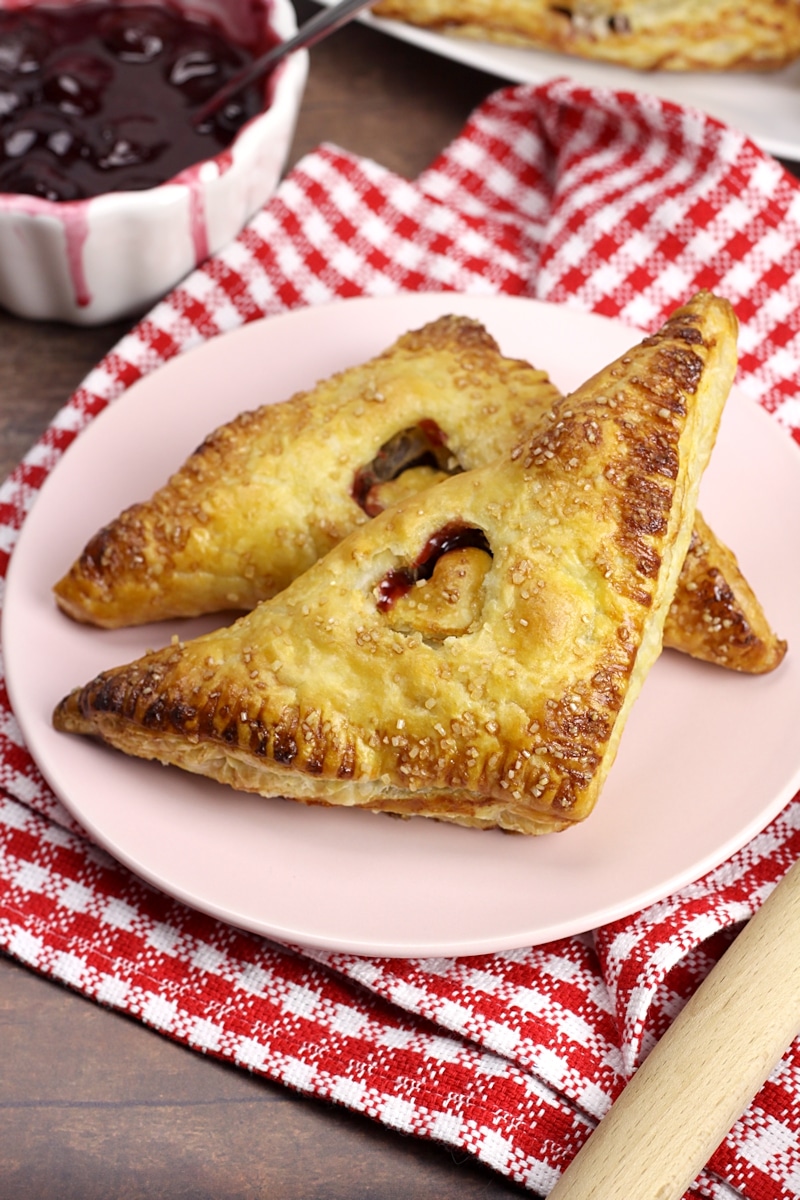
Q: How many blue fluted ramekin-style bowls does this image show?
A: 0